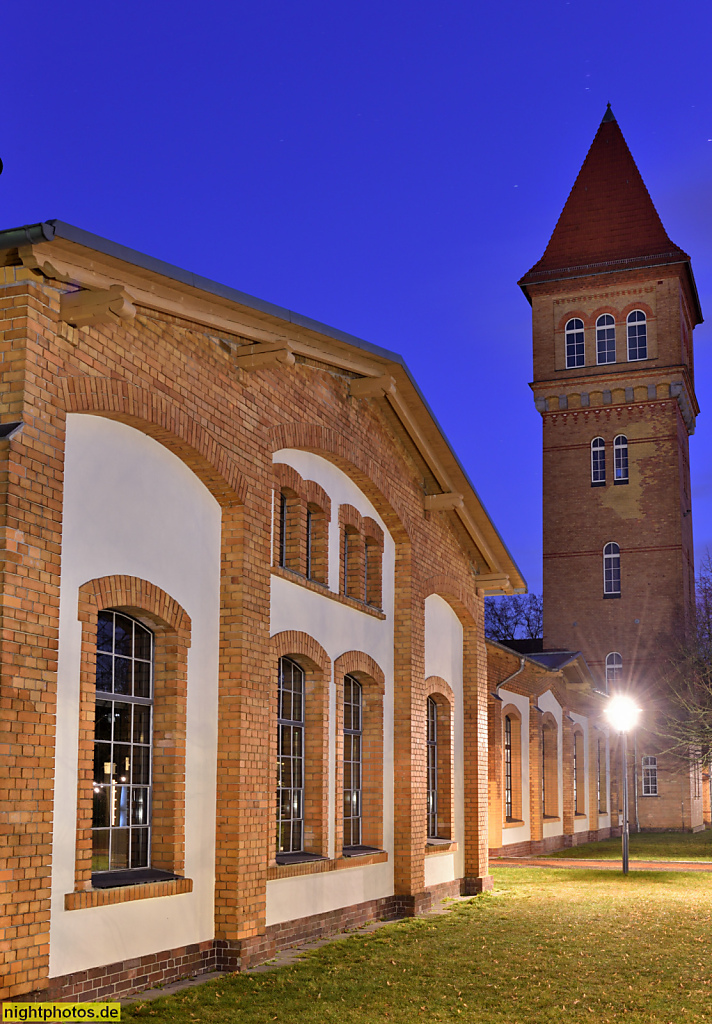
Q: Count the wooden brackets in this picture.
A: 5